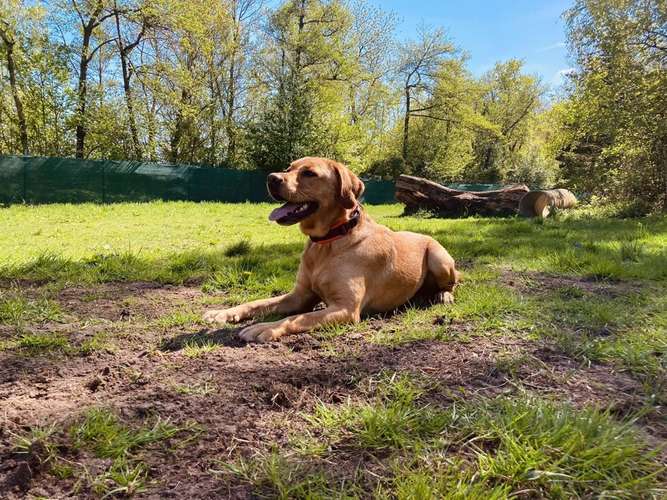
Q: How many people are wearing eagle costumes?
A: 0